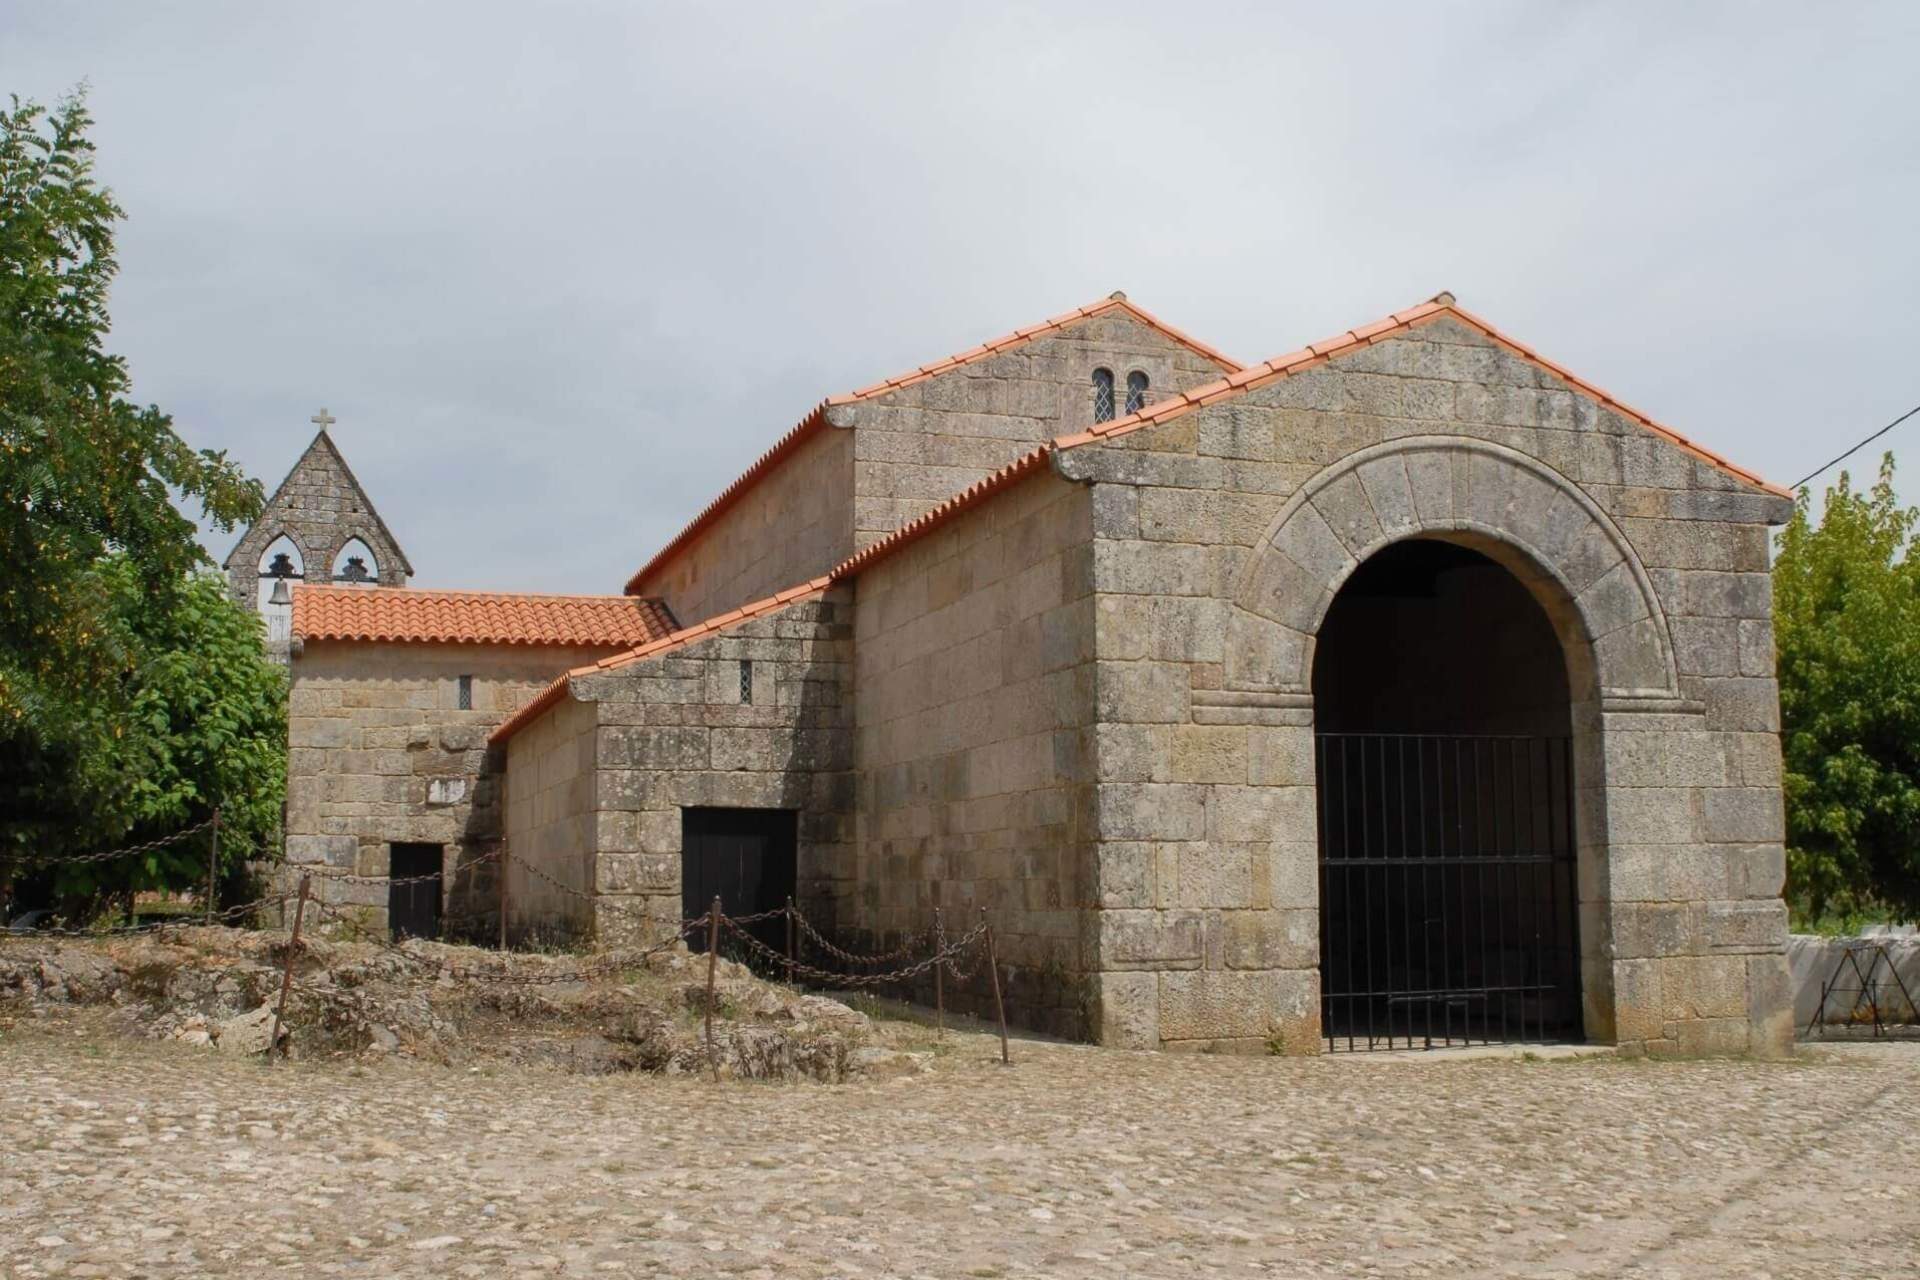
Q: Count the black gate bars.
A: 14